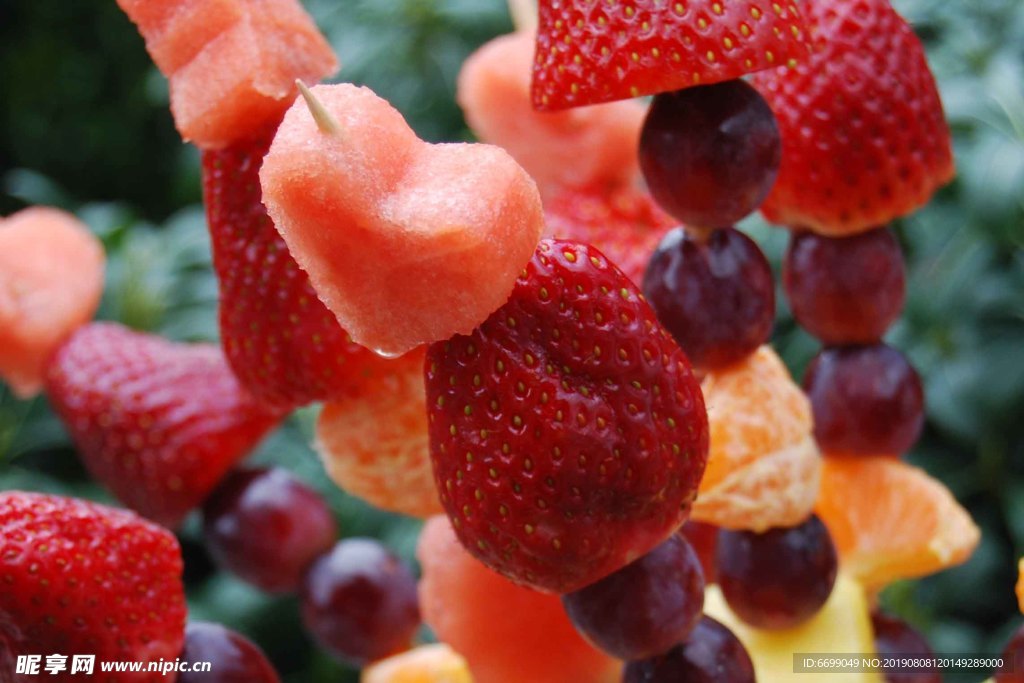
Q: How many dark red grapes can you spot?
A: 12